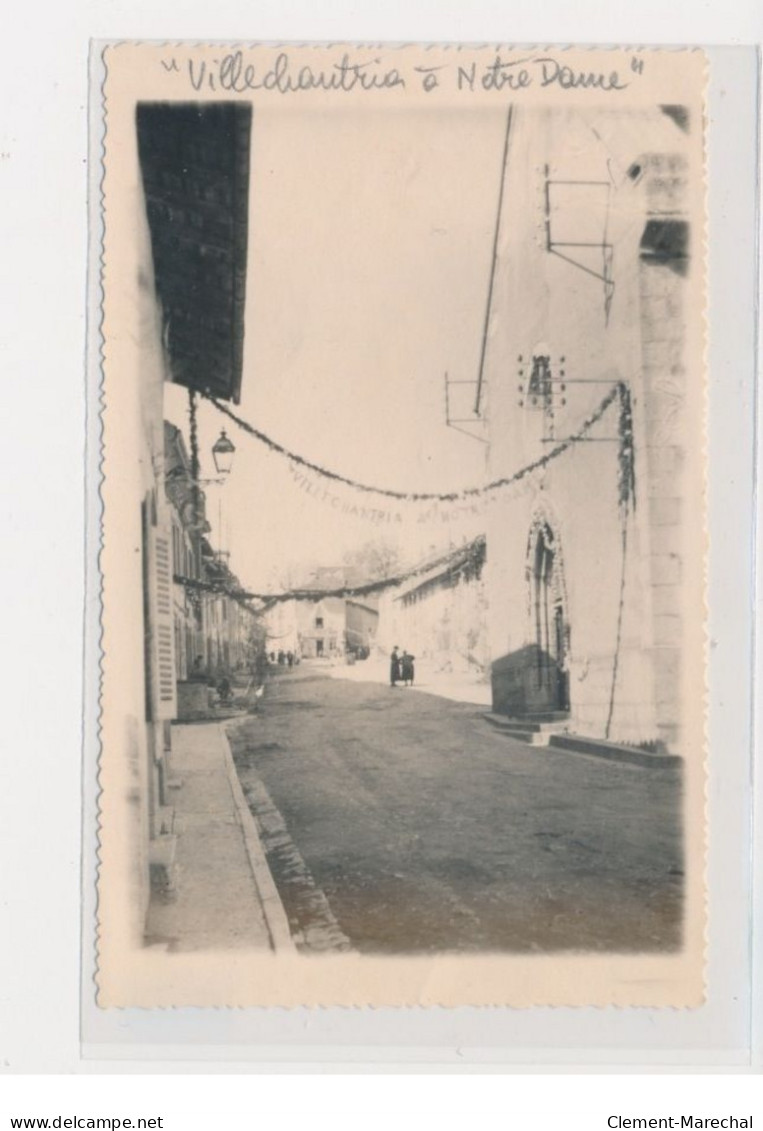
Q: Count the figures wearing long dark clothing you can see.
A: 2